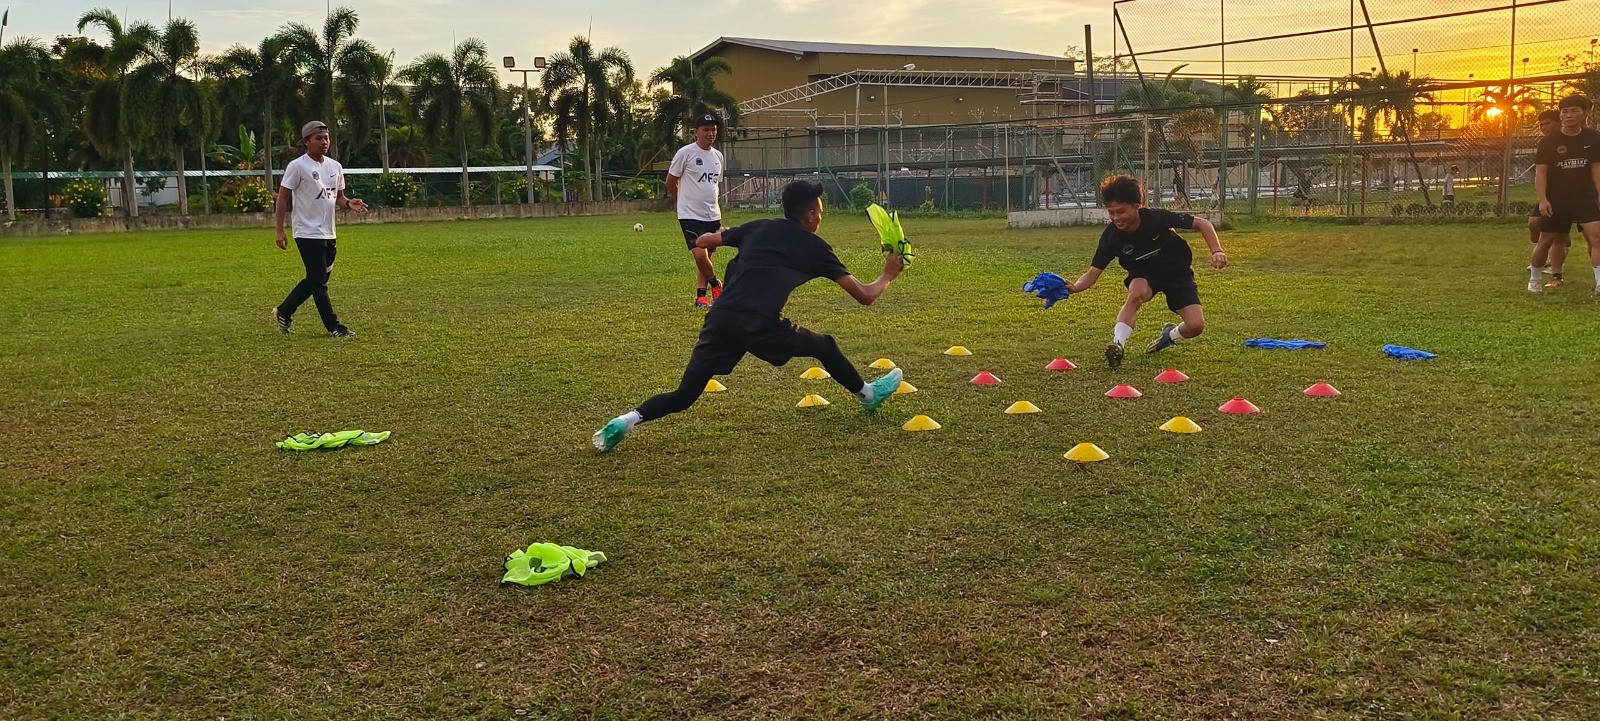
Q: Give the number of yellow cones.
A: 10